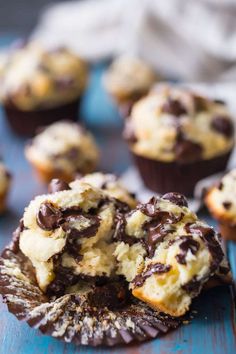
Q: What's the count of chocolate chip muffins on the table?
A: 7